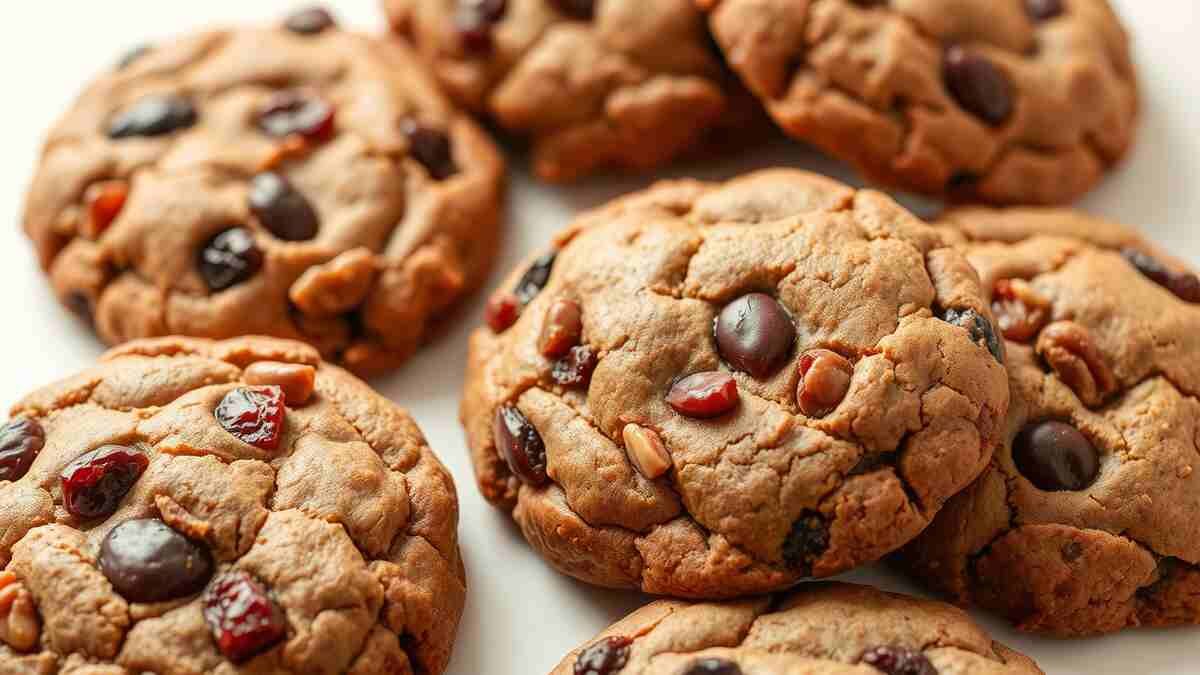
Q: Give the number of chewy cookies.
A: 7